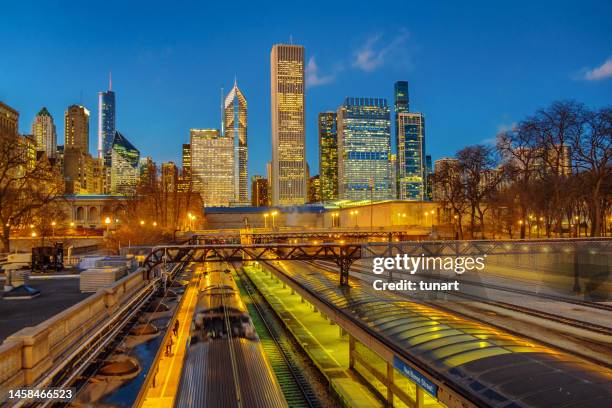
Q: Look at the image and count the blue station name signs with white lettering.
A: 1